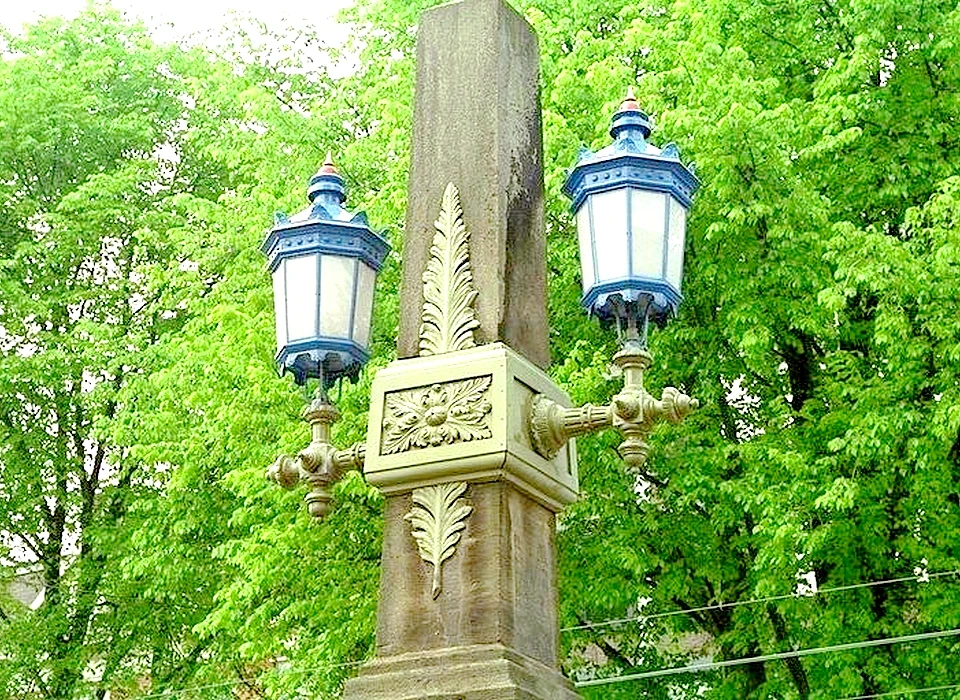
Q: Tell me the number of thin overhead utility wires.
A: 3